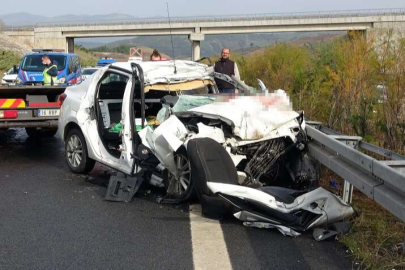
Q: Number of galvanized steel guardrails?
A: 1